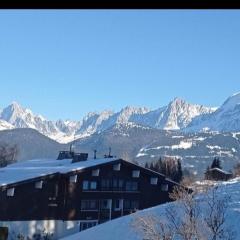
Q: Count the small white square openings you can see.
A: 8